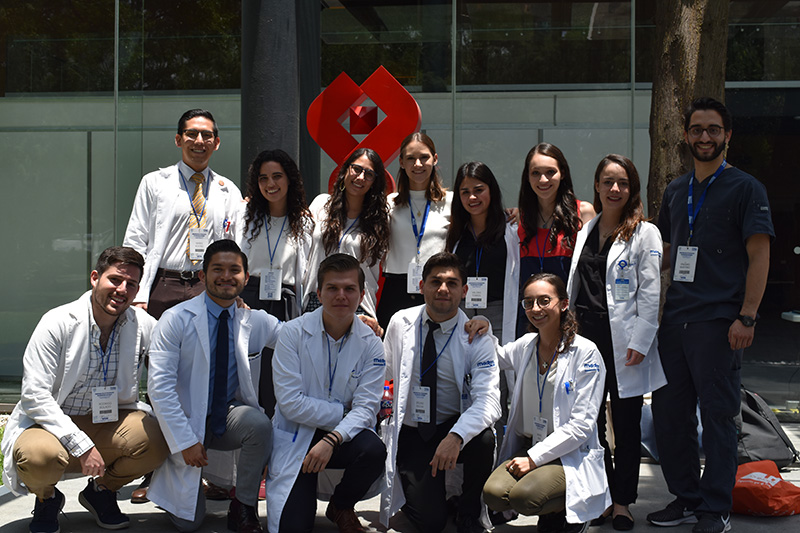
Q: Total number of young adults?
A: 13